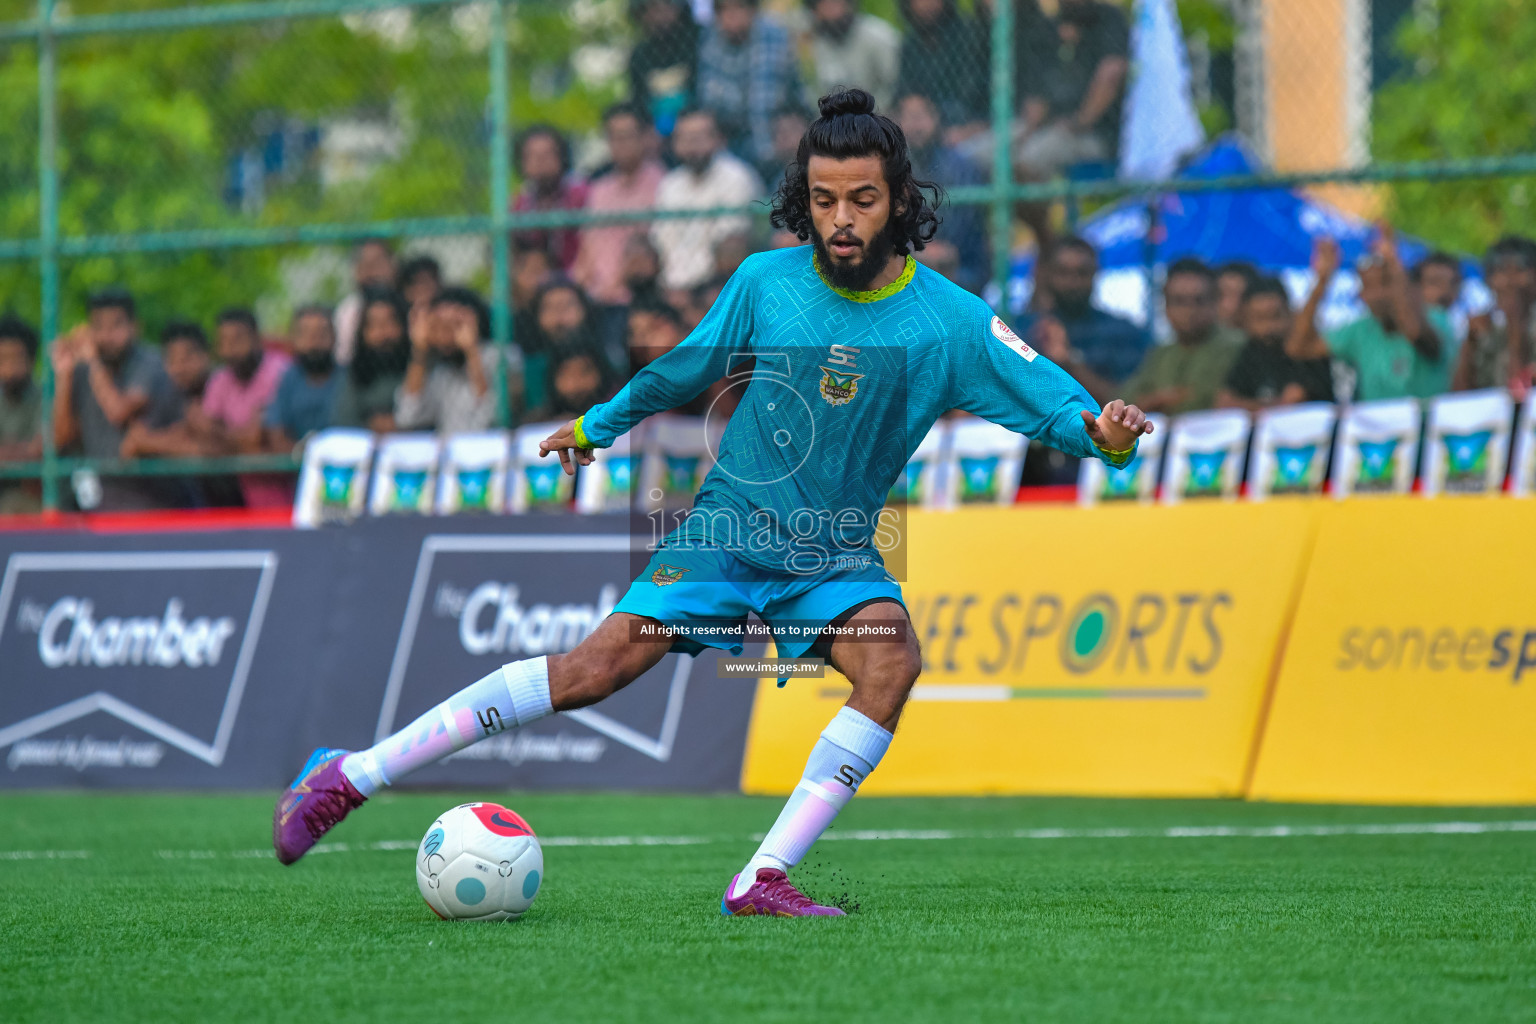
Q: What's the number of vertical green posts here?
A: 3